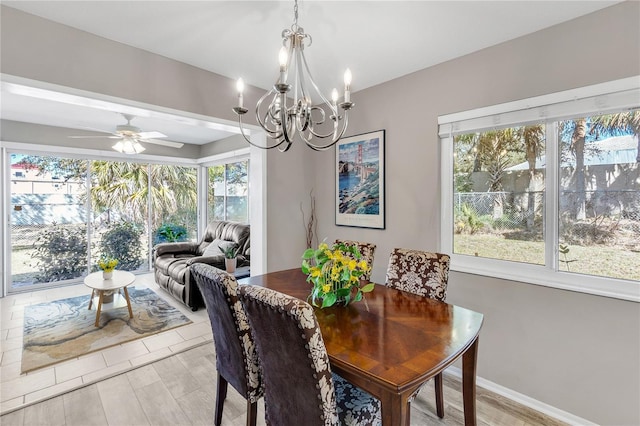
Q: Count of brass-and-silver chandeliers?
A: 1